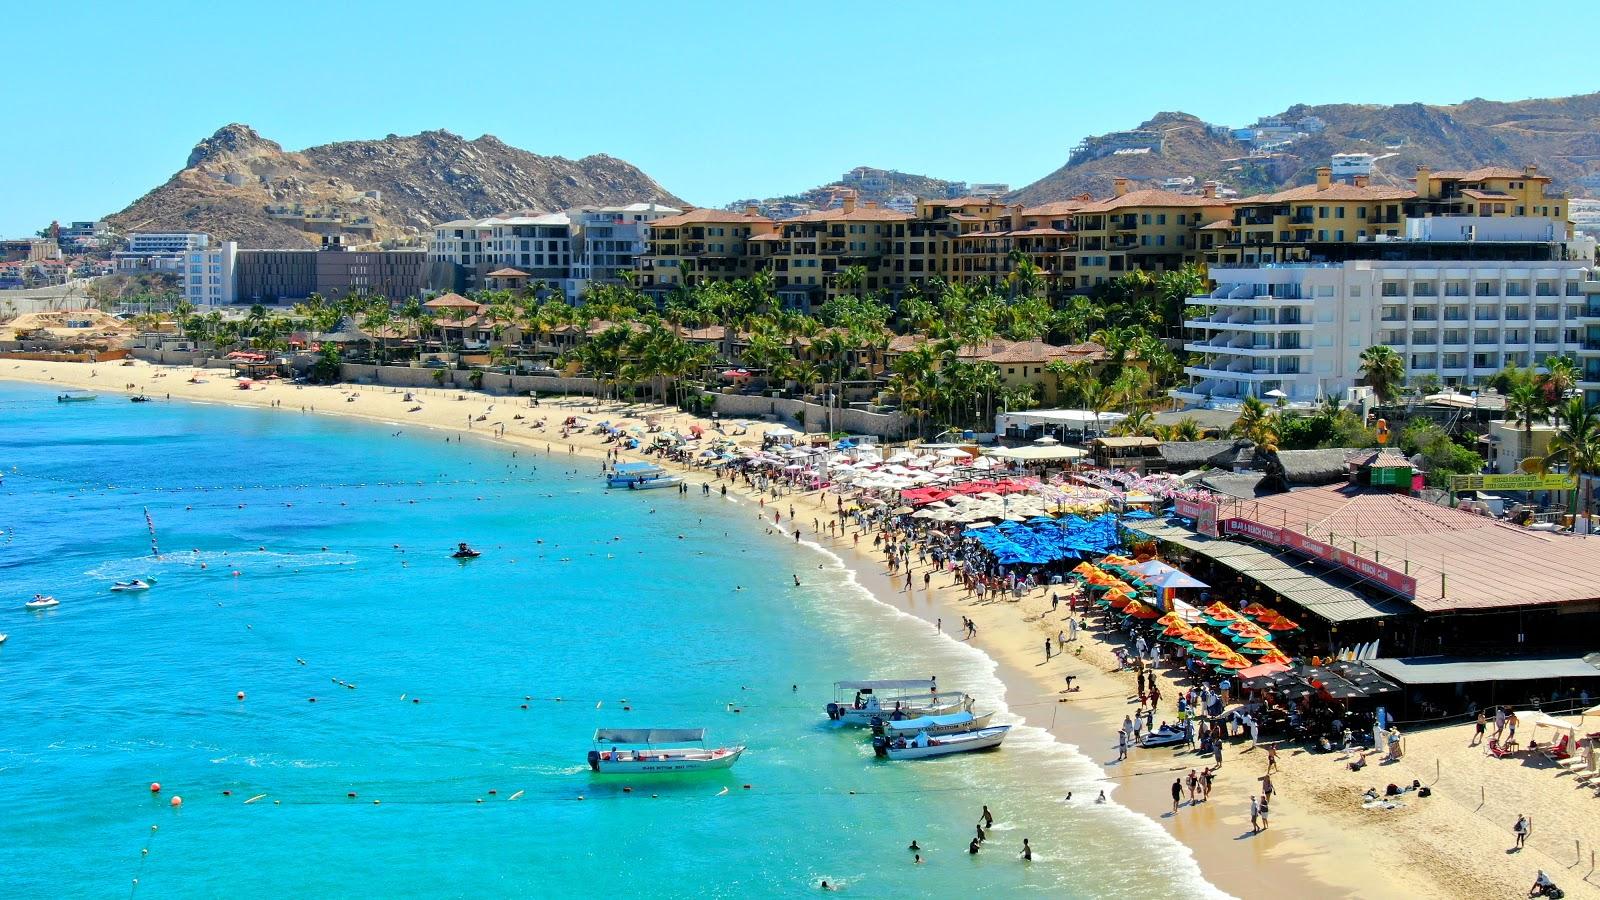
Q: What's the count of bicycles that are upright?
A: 0